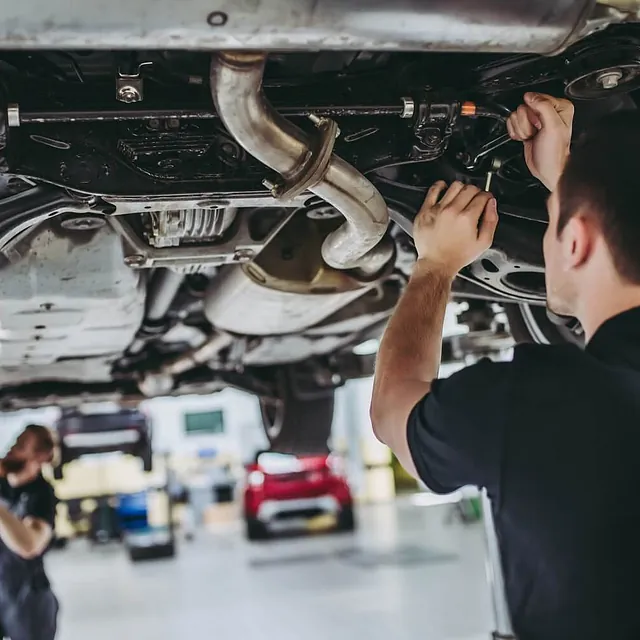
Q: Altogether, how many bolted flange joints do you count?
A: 1